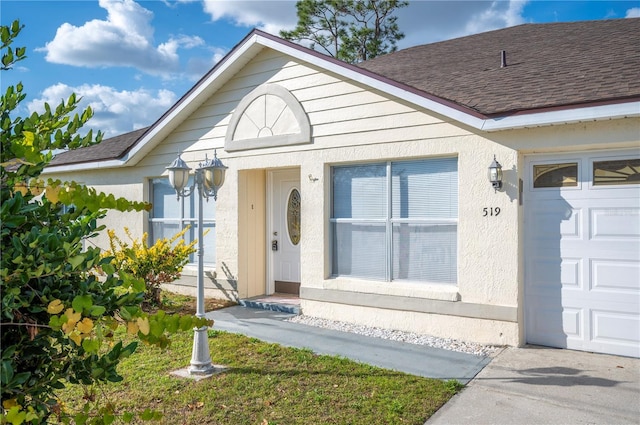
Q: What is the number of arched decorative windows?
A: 1